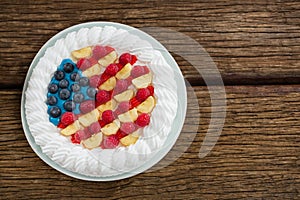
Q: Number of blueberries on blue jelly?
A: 13